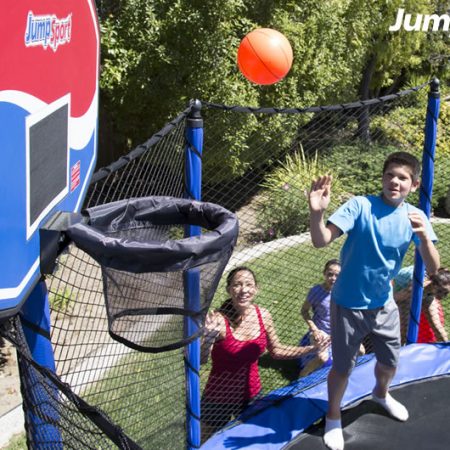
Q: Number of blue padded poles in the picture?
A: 3